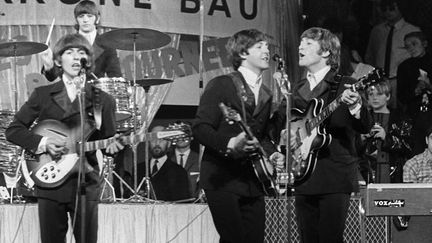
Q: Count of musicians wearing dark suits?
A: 4